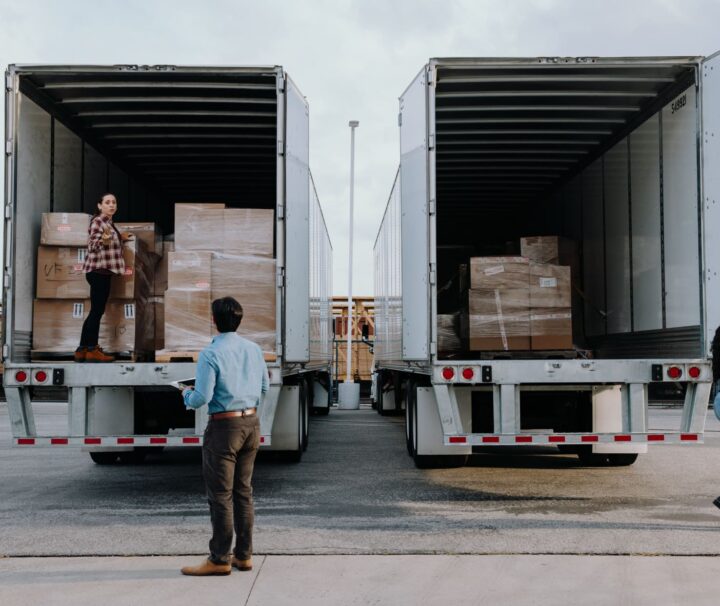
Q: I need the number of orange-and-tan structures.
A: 1